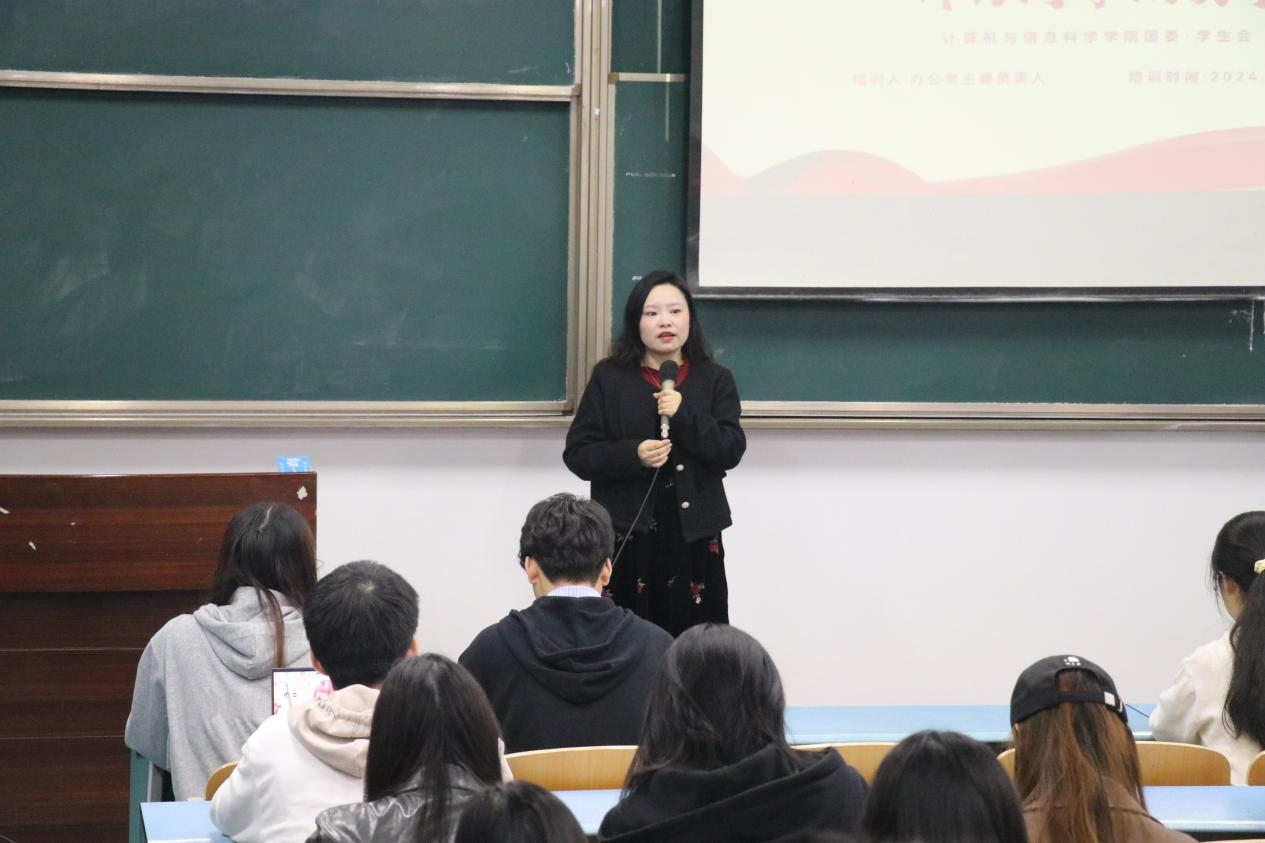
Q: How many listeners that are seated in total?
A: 9